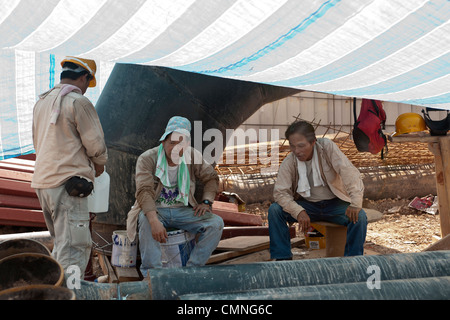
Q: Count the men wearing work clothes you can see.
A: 3